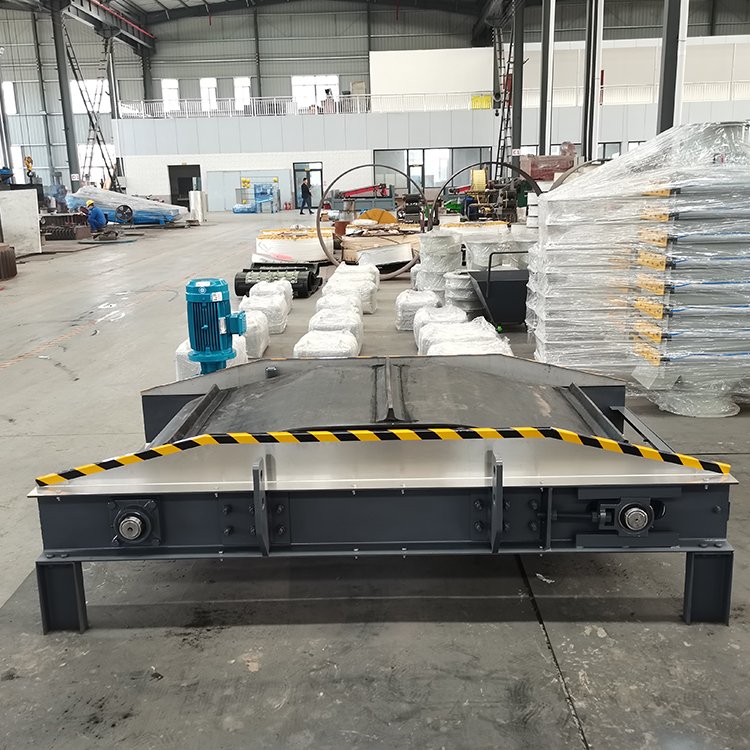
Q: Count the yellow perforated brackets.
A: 8